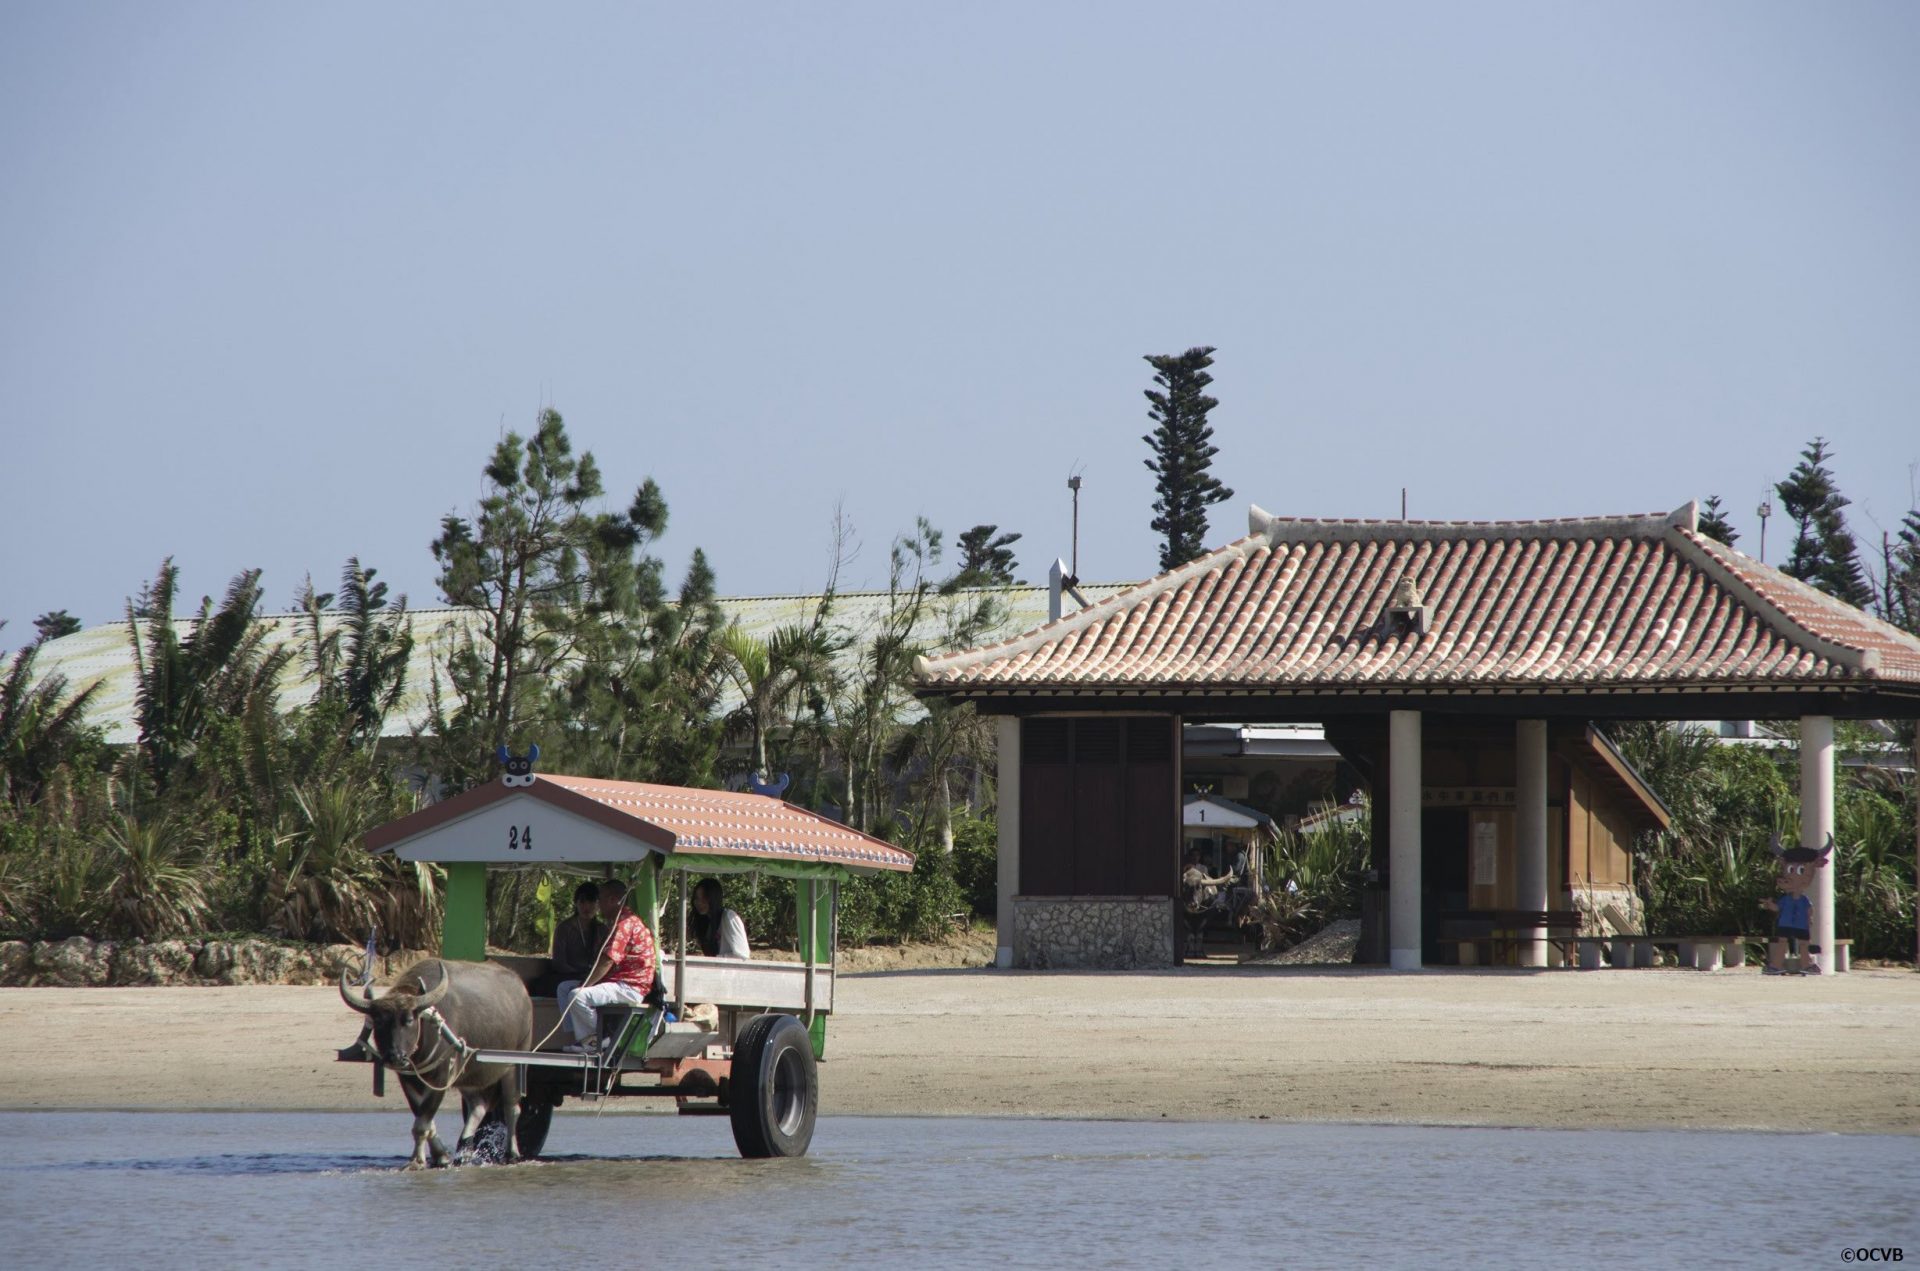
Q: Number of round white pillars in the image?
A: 4